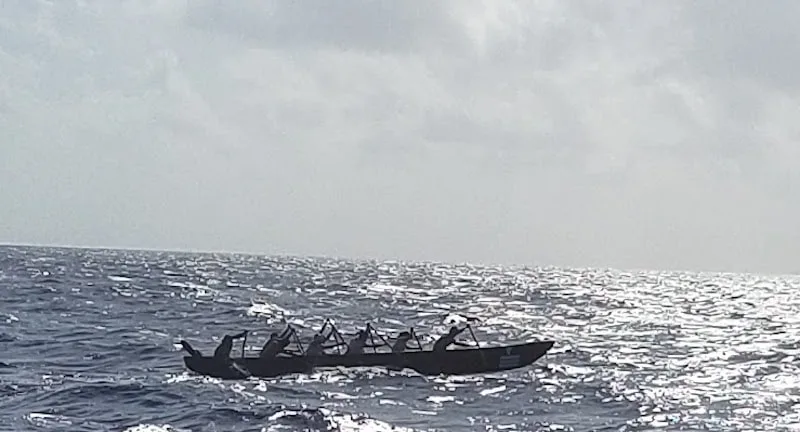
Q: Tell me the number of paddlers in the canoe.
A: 6